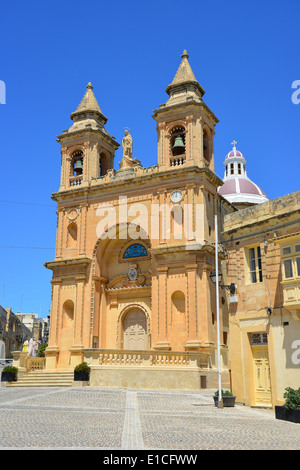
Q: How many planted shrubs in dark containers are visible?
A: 4